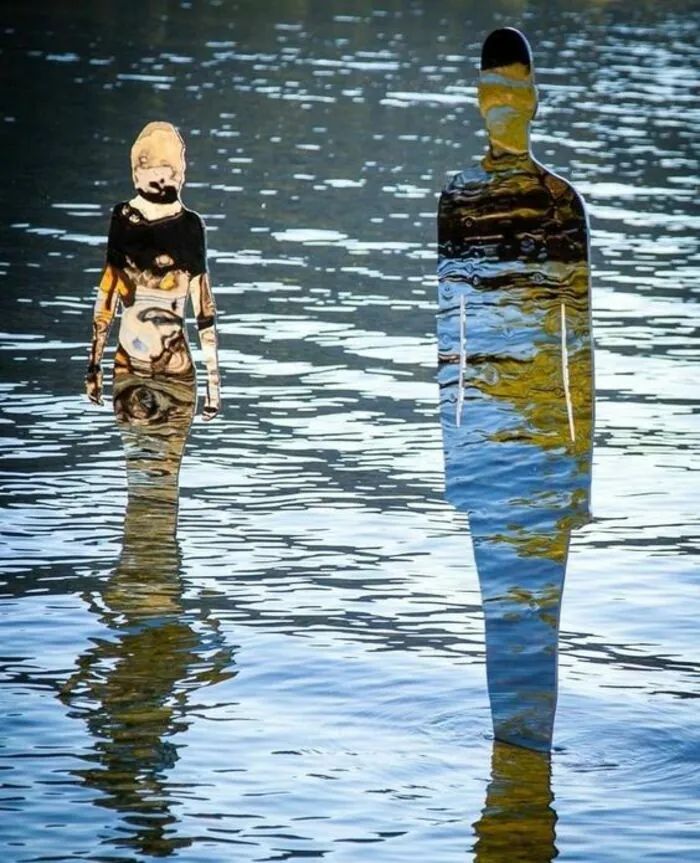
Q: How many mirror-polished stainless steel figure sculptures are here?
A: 2